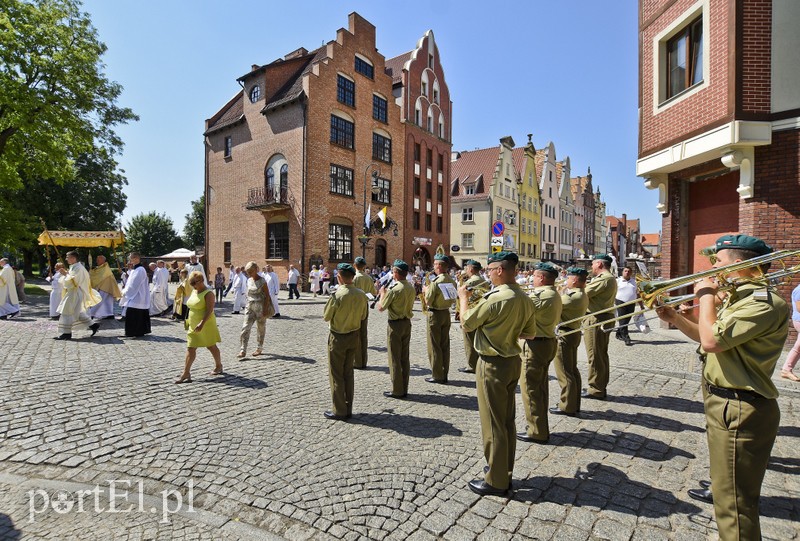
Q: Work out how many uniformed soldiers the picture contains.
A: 10